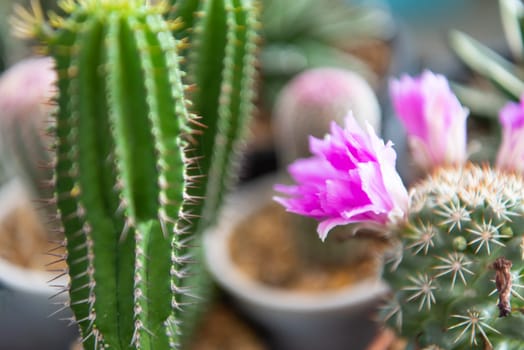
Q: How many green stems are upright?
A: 2